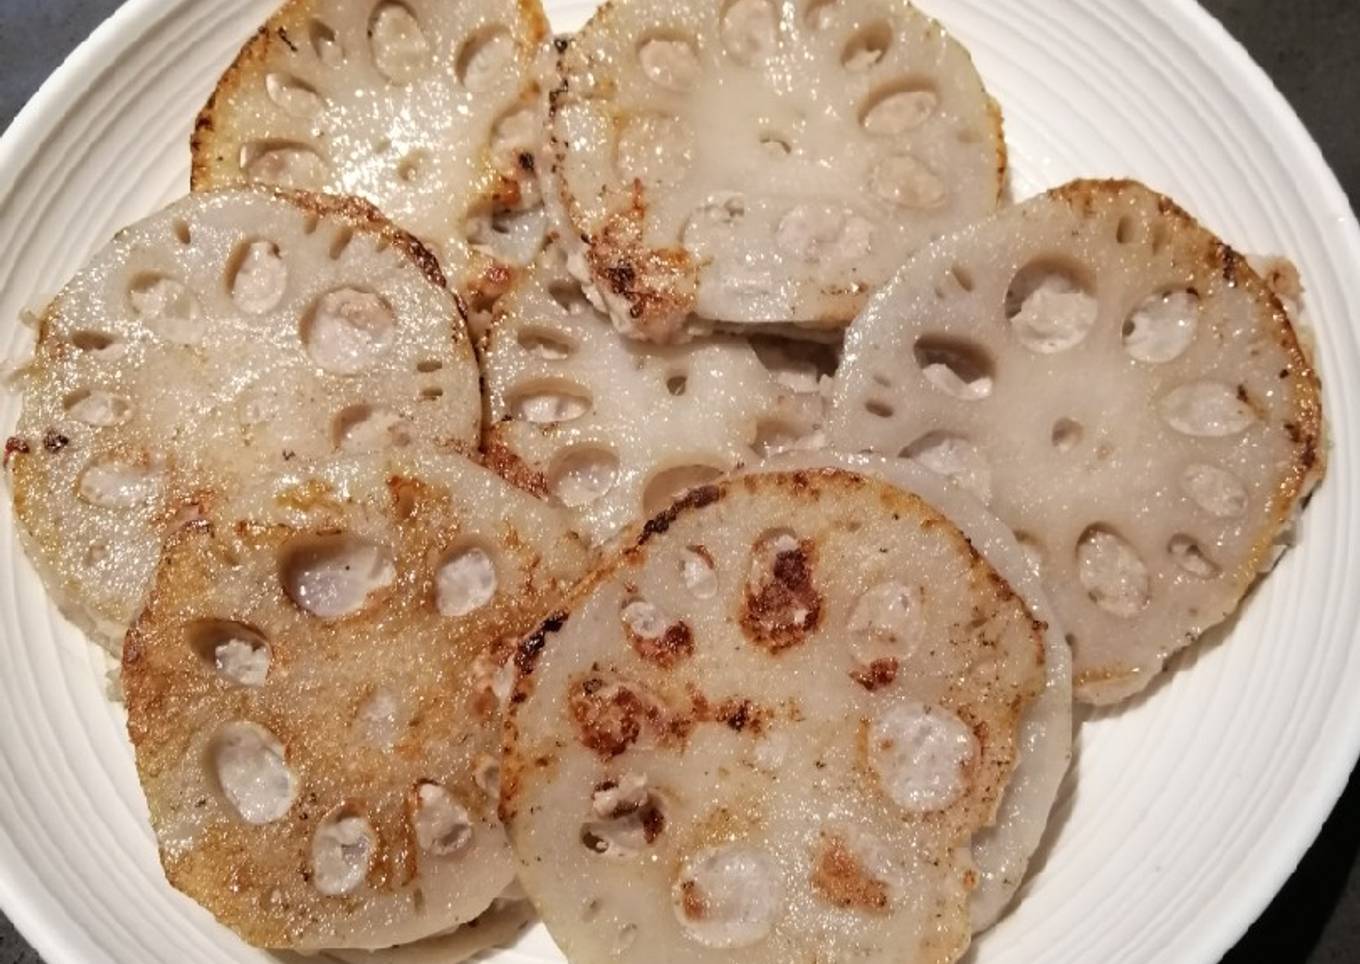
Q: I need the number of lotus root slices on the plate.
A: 7